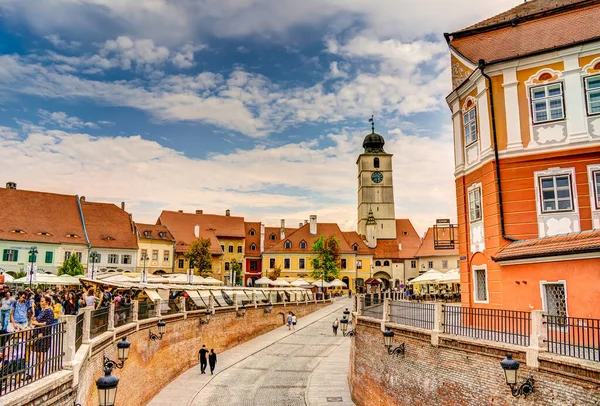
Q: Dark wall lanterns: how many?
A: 10